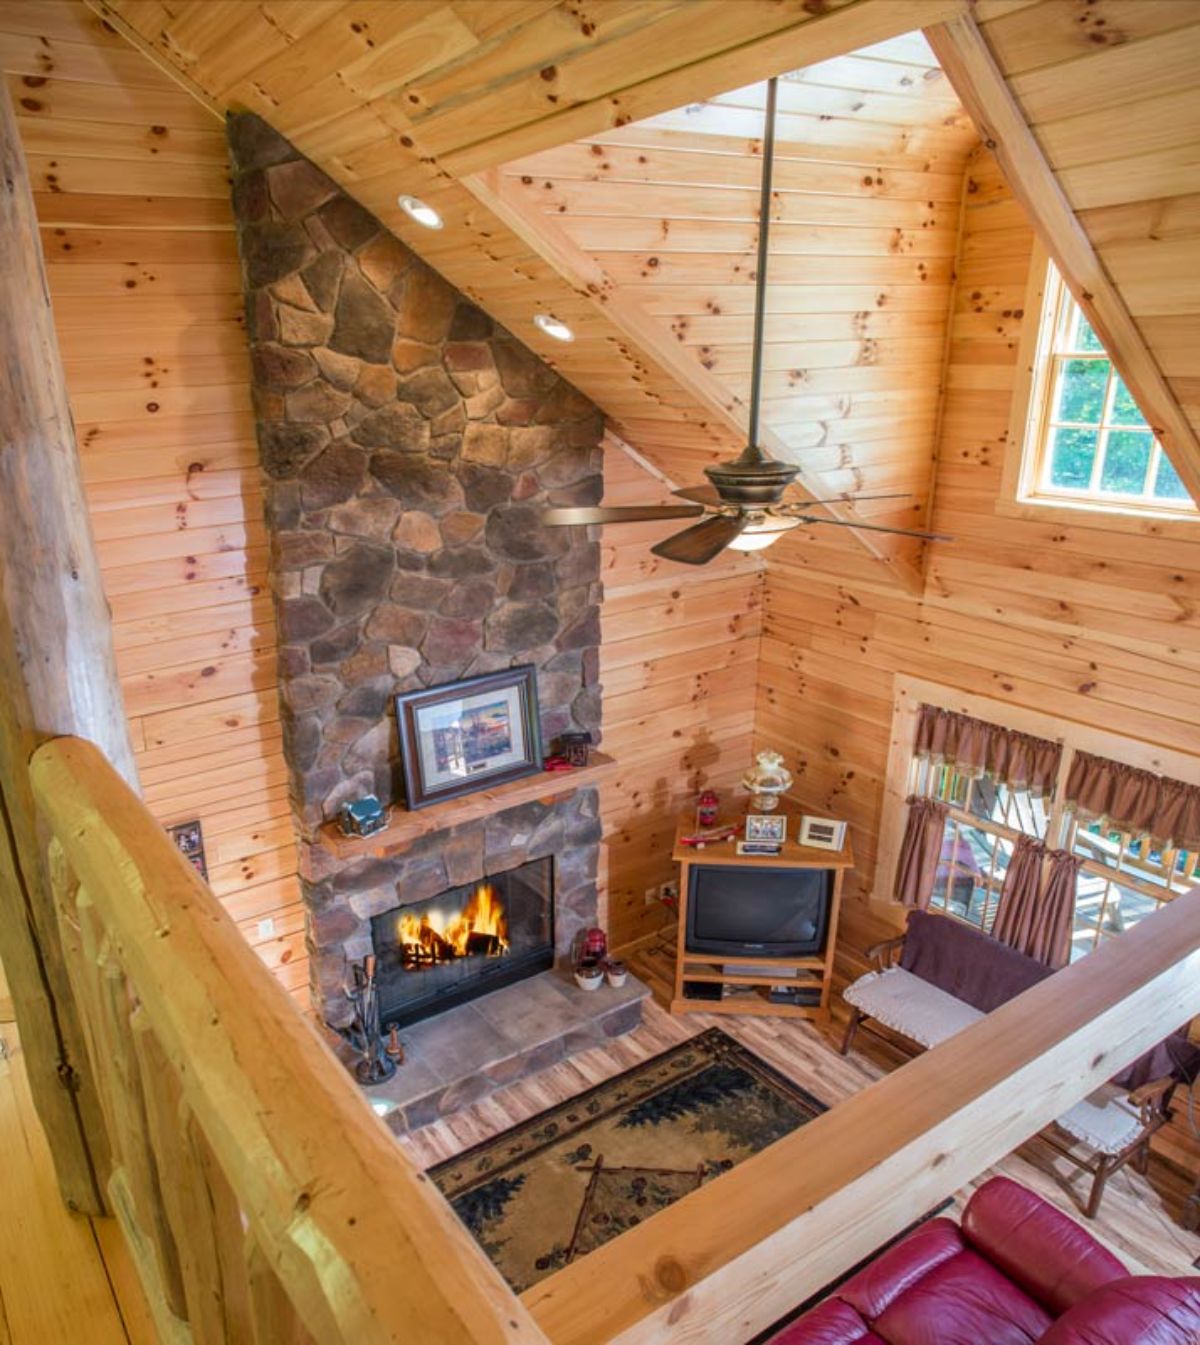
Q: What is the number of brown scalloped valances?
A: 2